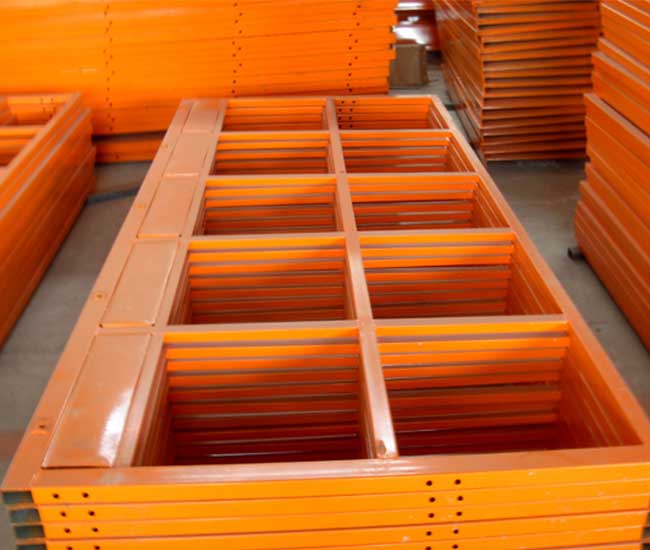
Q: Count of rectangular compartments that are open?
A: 10